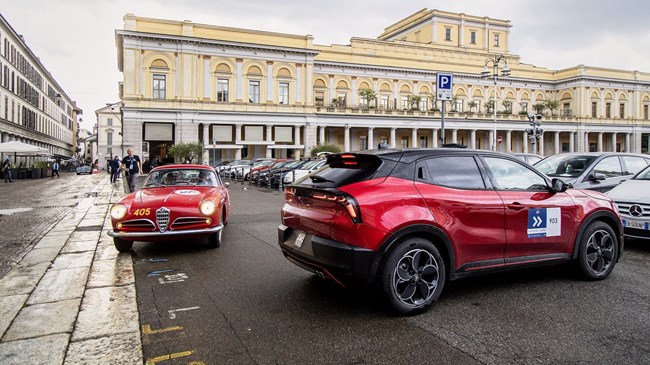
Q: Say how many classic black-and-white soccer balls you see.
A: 0